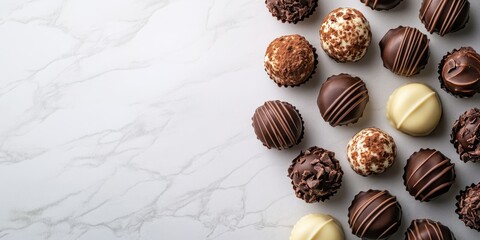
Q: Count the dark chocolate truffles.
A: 13